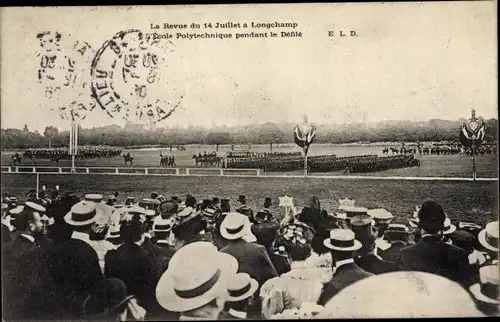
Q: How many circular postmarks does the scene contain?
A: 2